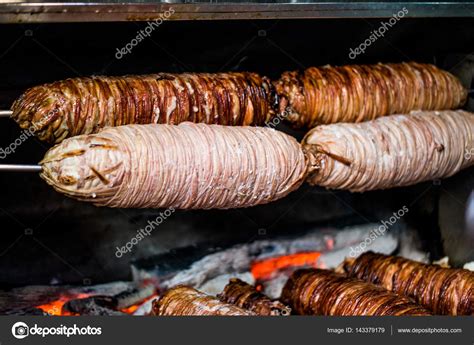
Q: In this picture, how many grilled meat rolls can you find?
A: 8